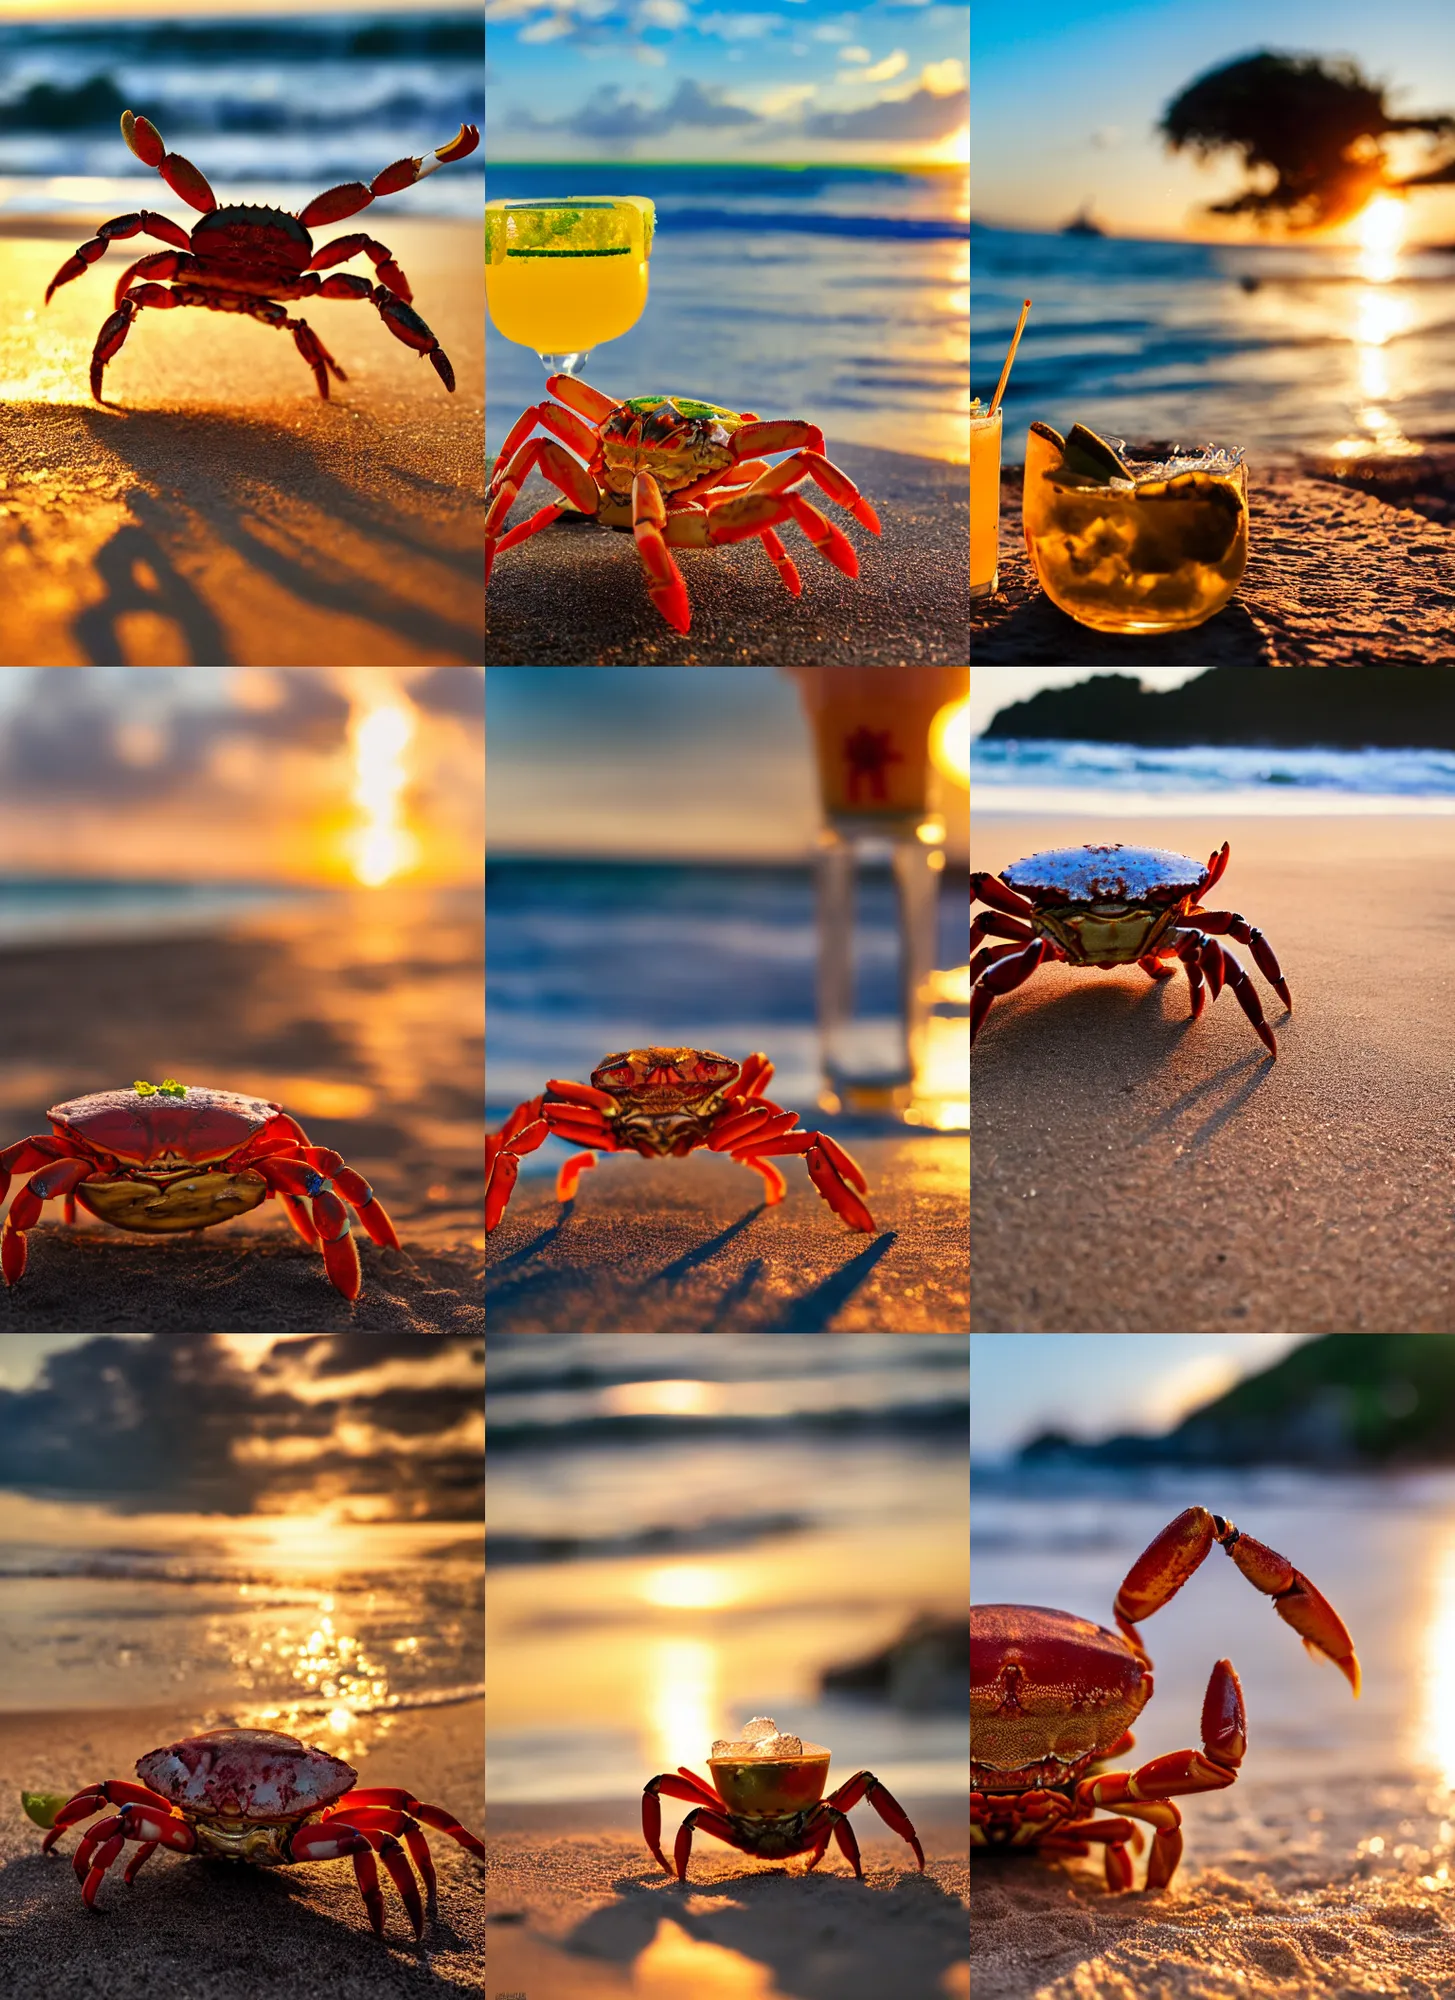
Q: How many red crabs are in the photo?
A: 8